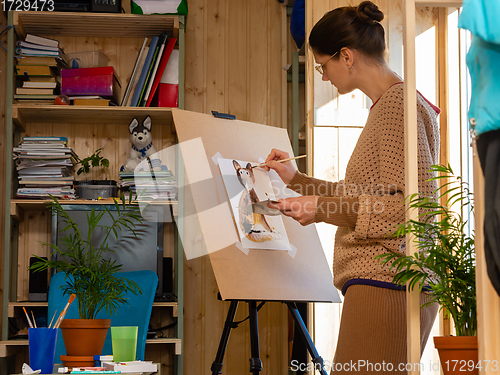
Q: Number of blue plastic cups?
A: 1